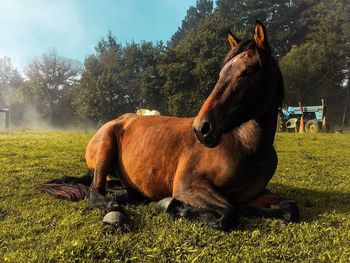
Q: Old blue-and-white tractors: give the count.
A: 1